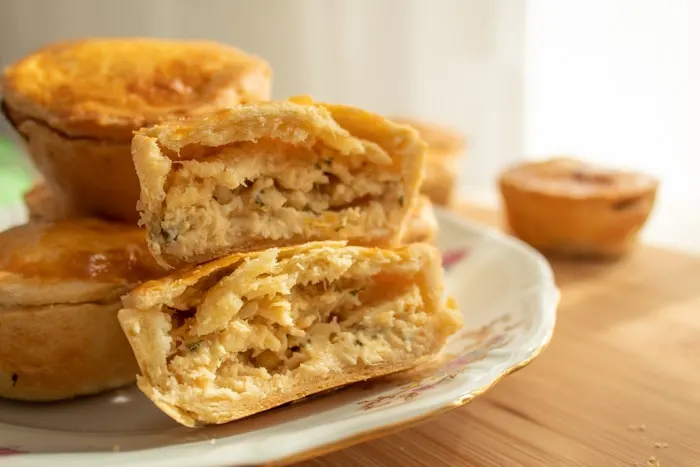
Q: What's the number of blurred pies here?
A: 2